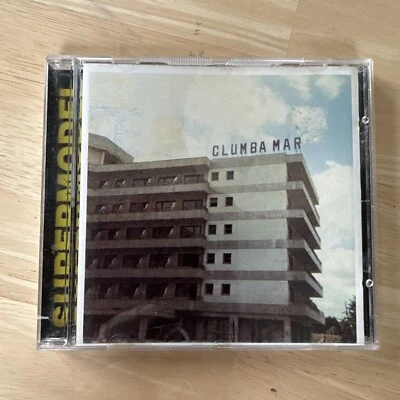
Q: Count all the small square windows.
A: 10